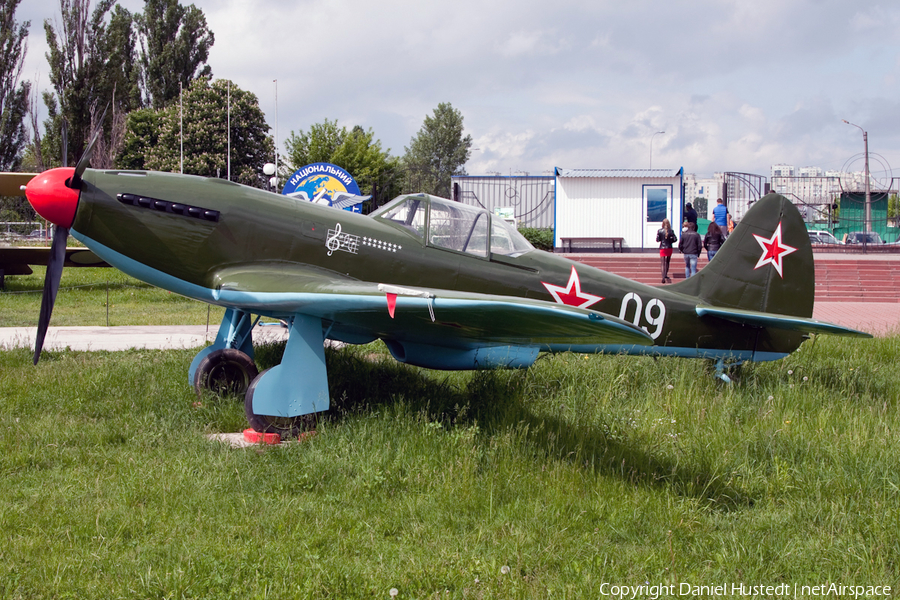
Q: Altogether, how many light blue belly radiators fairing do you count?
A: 1